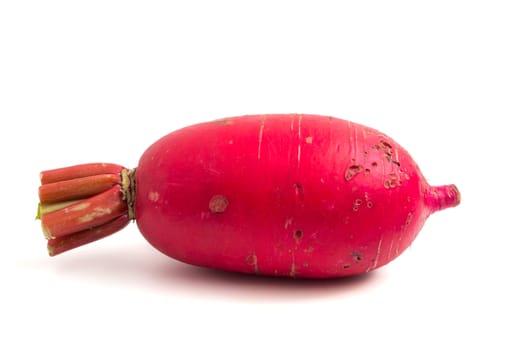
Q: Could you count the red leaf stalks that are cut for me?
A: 4